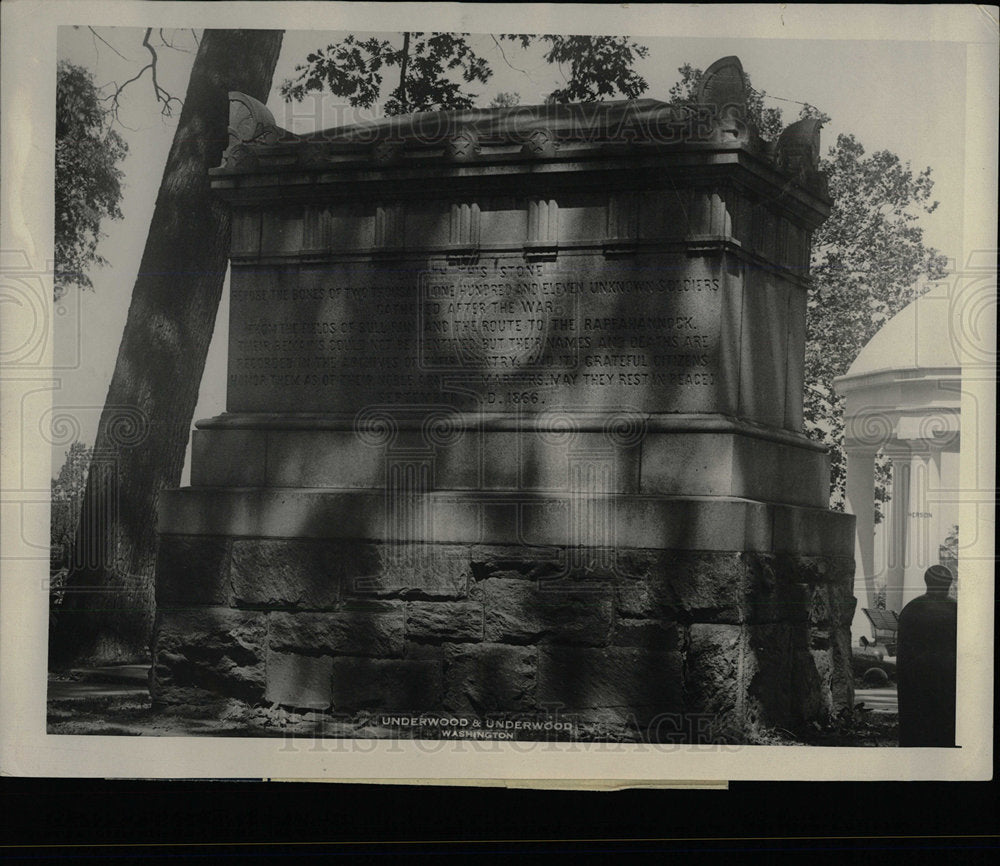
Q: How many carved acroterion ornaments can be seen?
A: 3